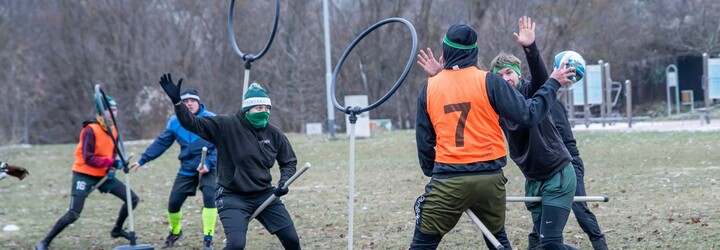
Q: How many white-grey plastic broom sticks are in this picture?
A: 5